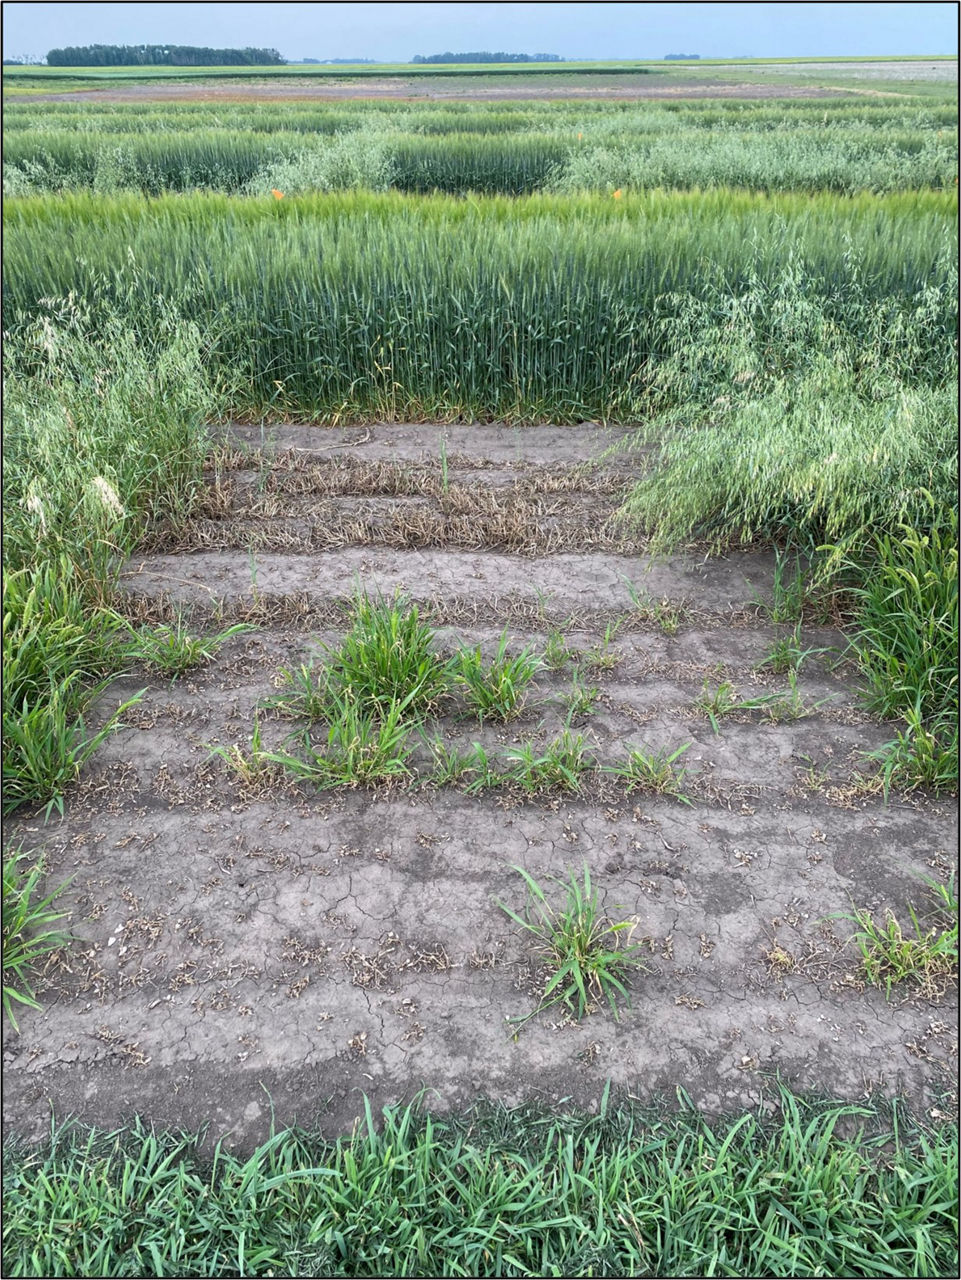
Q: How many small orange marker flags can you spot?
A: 2